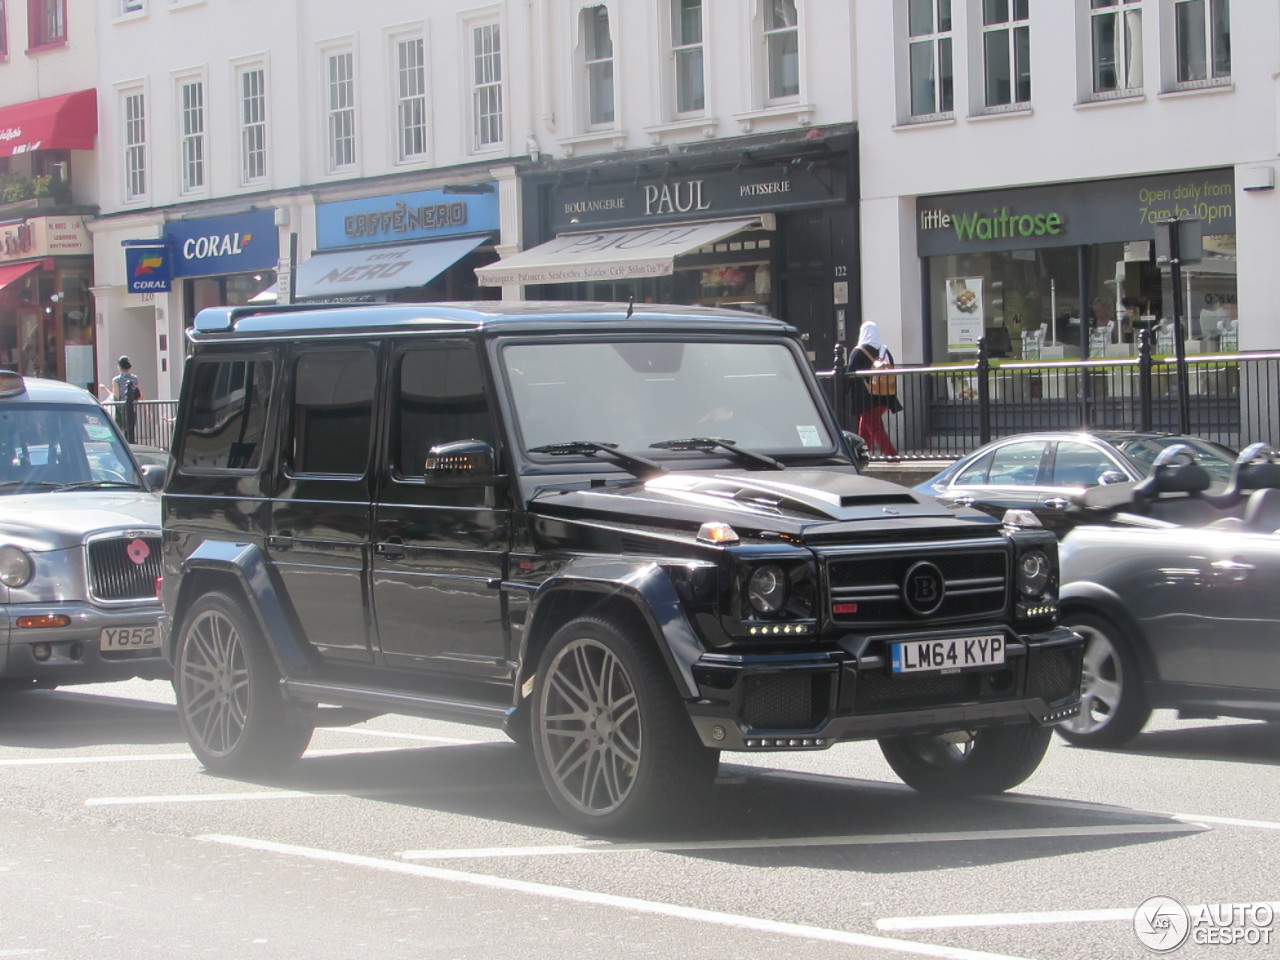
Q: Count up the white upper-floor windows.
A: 13